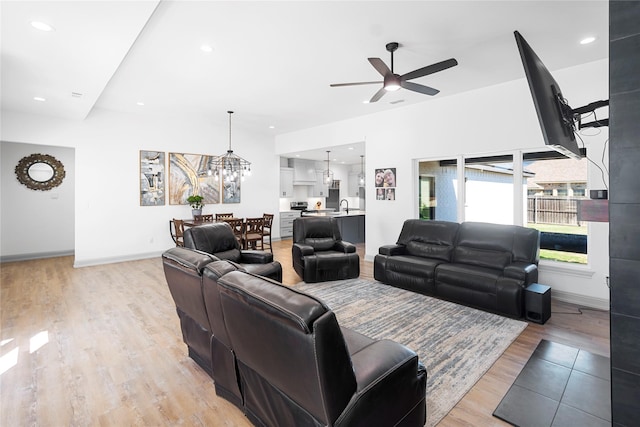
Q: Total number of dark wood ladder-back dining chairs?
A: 6